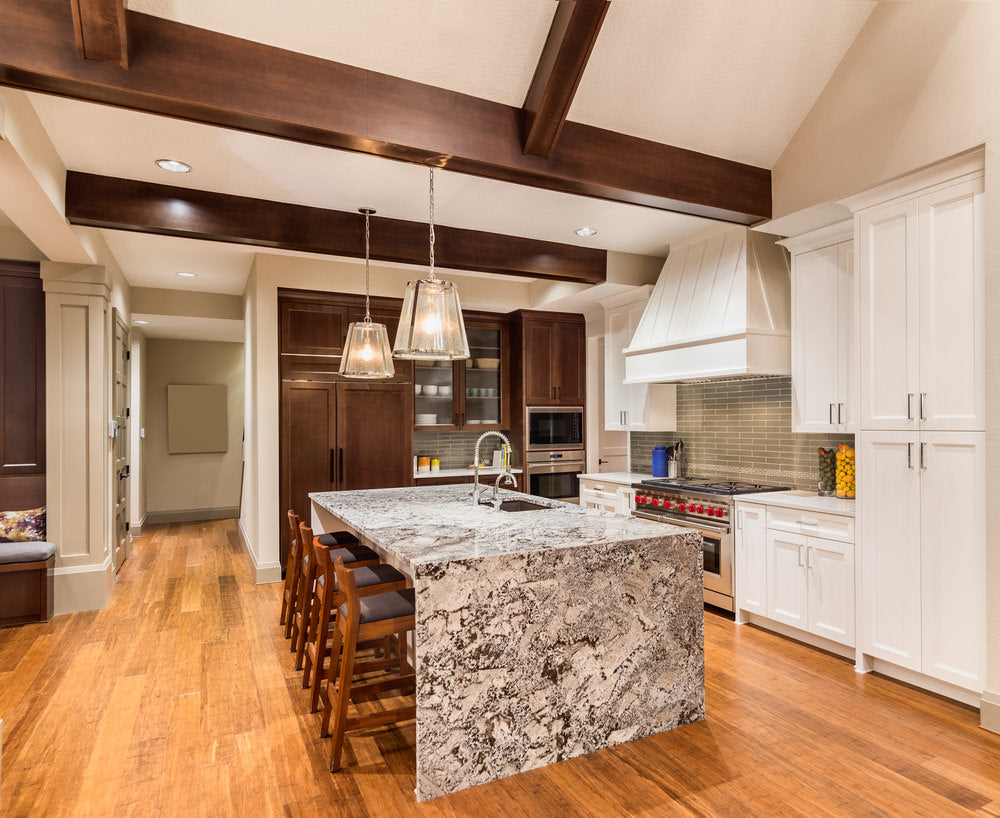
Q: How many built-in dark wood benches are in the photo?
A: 1